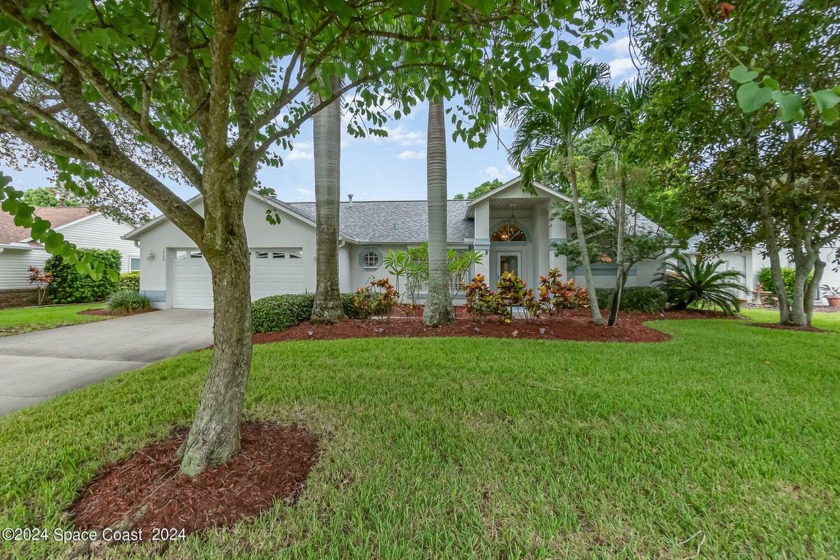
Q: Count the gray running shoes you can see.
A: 0